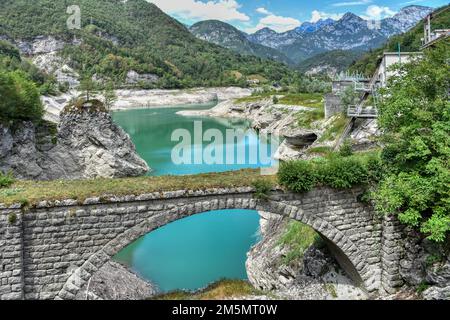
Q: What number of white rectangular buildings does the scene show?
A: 1